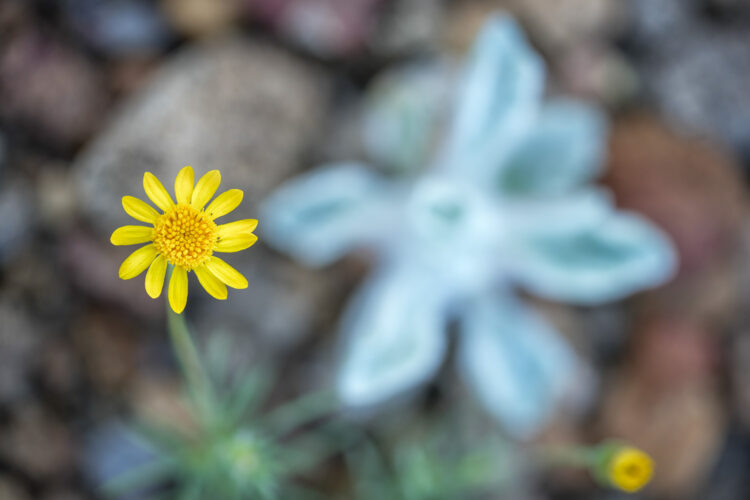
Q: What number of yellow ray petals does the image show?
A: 13